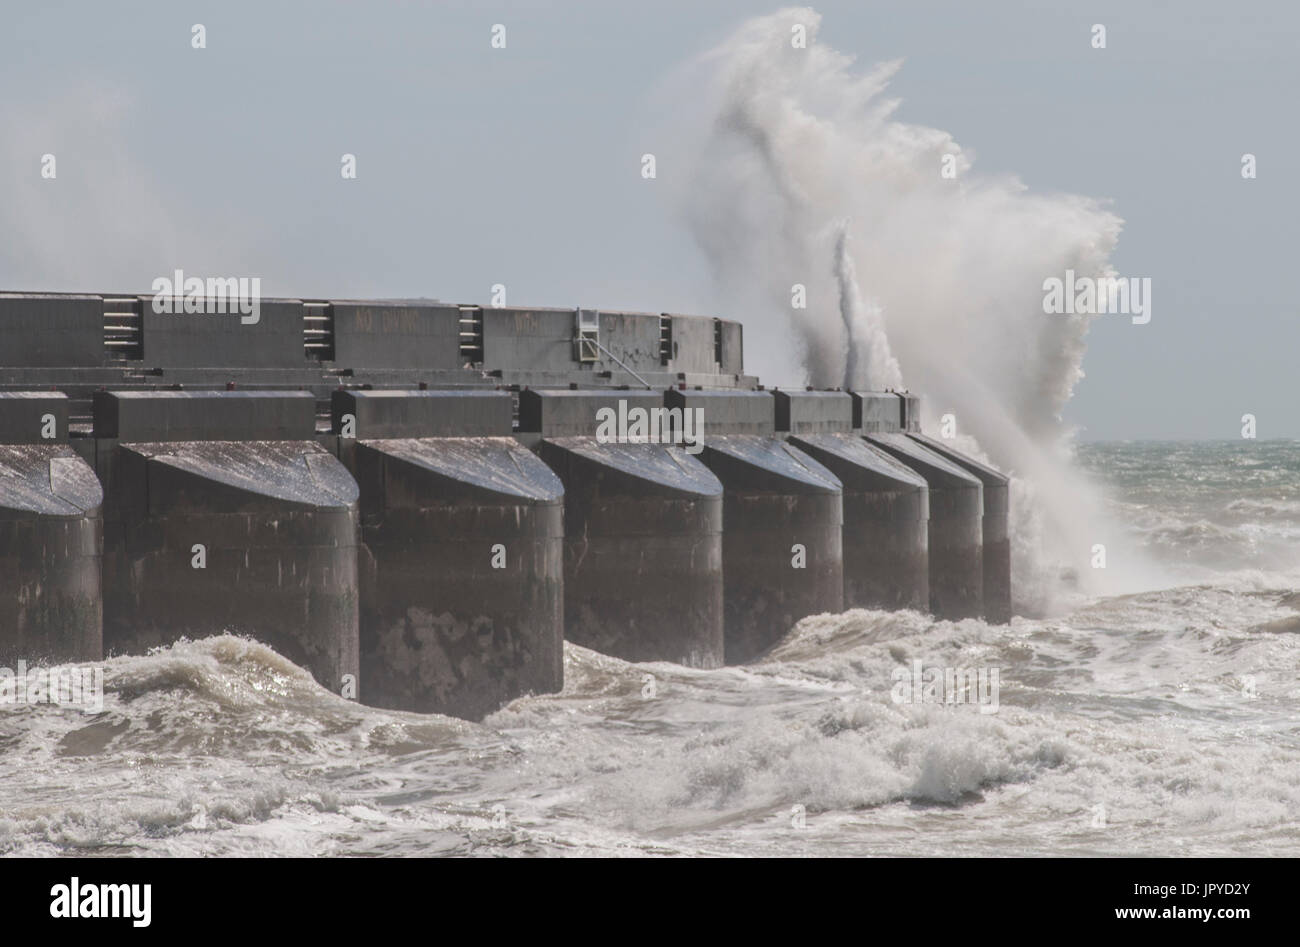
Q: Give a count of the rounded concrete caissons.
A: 8